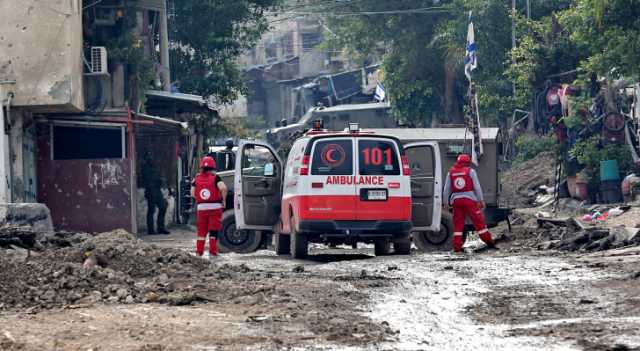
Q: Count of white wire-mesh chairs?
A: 0